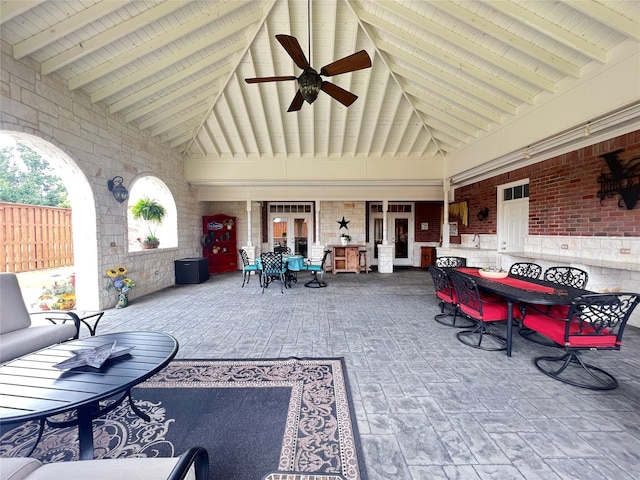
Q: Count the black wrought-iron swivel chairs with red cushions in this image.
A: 6